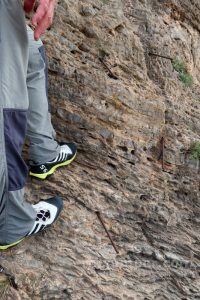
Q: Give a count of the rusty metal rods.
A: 4